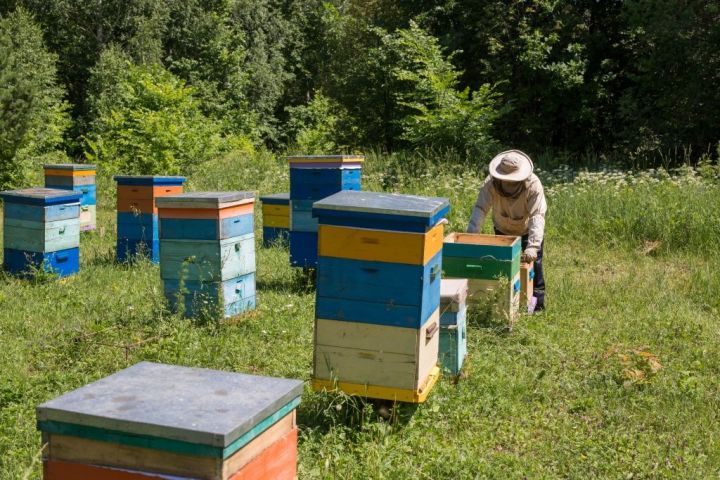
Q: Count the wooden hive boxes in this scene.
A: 11